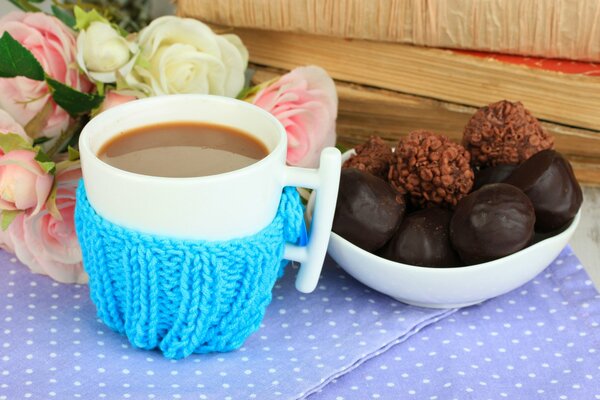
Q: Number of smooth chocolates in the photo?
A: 5